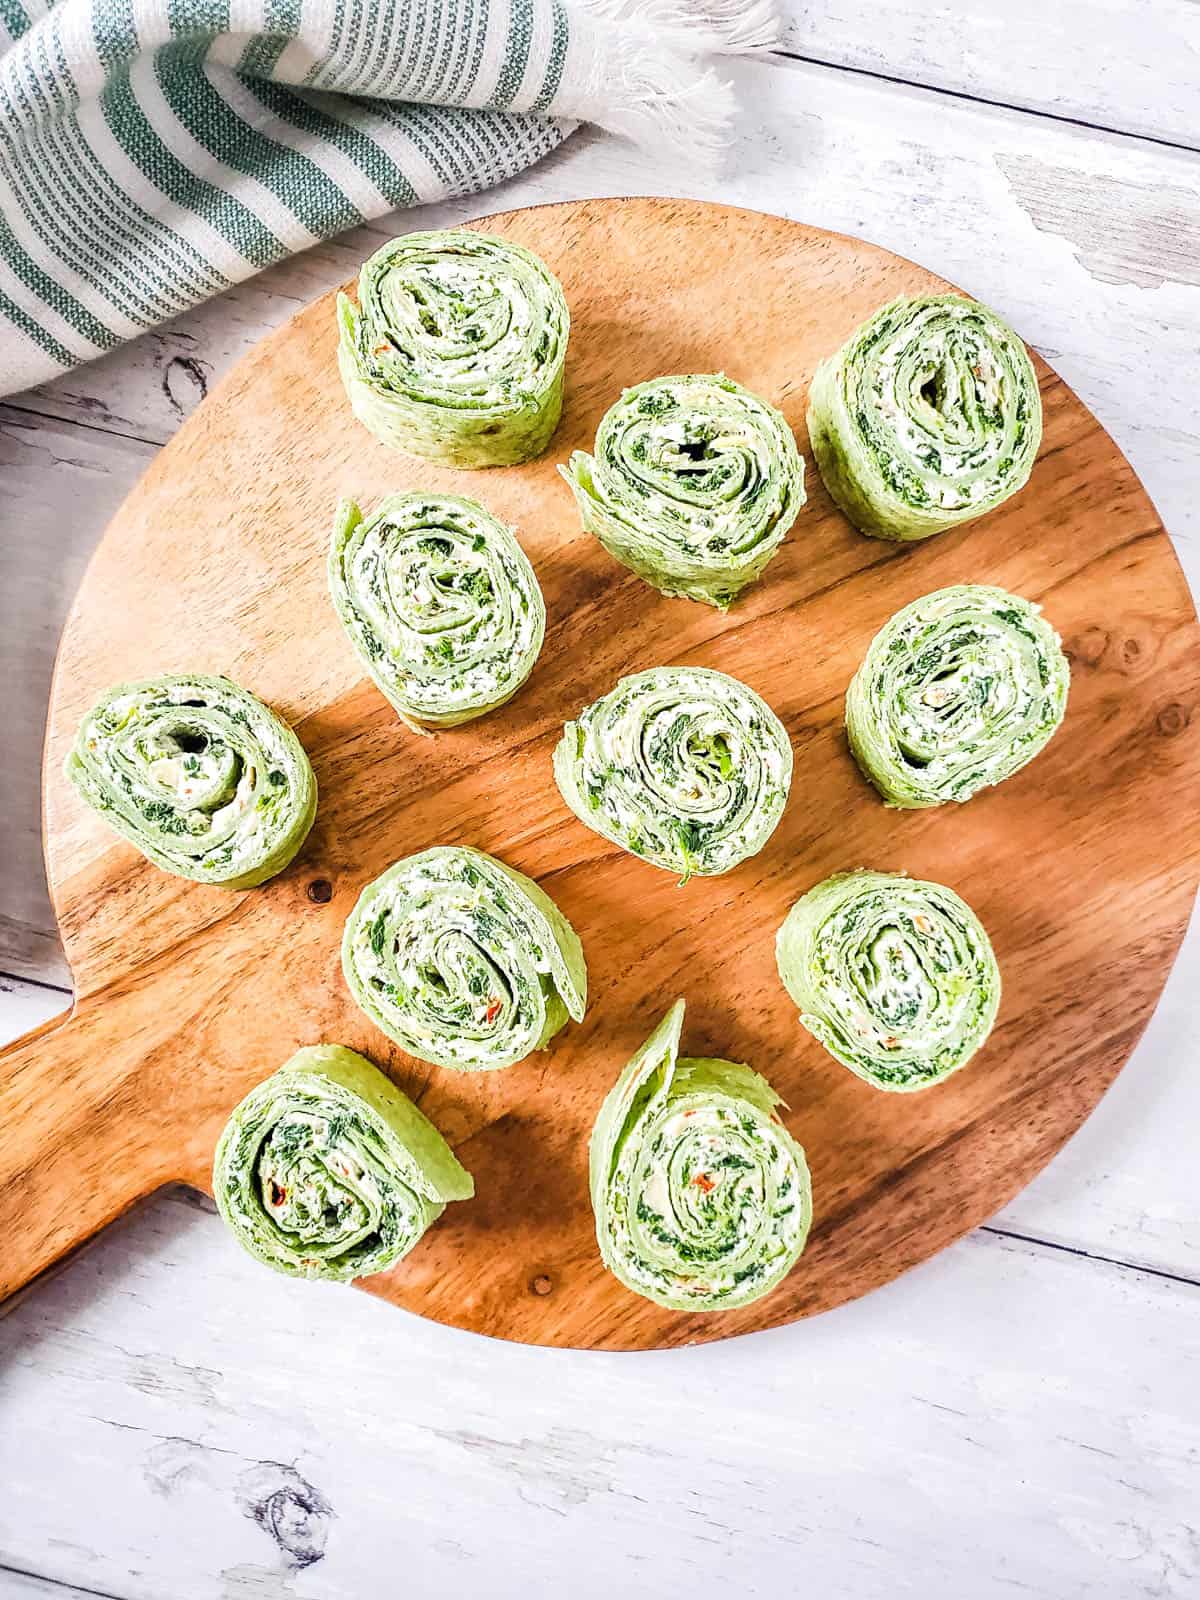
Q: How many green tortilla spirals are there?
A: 11